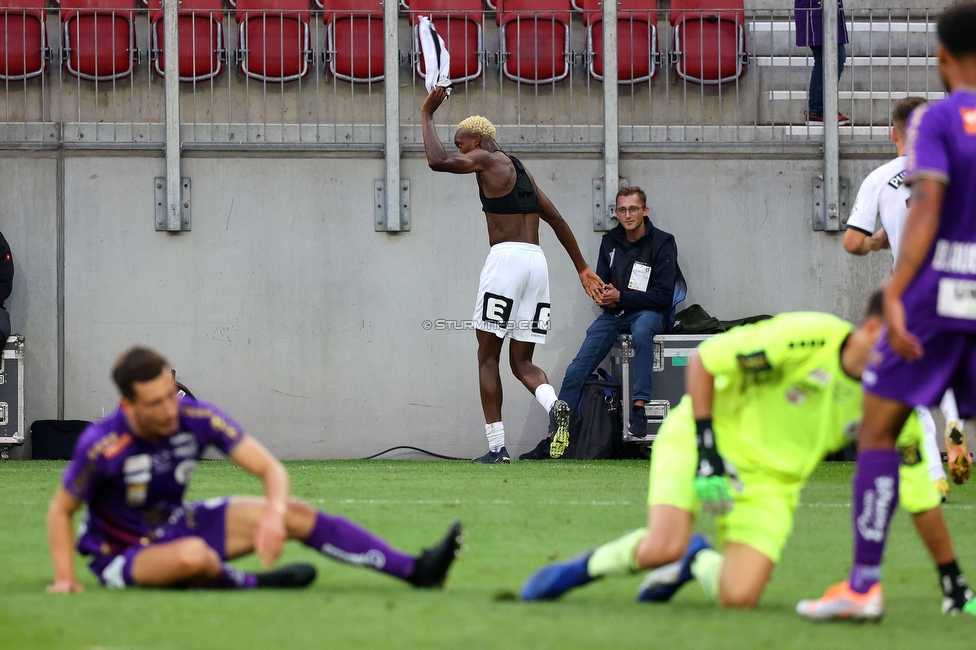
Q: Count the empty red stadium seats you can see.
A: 9